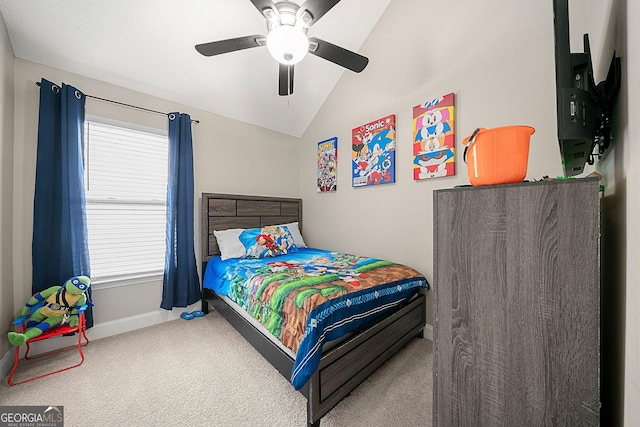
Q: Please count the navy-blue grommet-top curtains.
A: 2